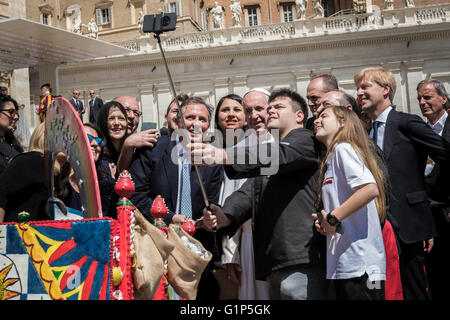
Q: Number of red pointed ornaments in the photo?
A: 3